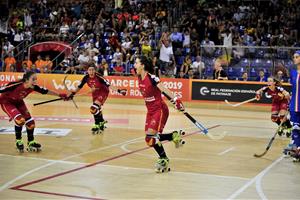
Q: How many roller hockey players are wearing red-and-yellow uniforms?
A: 4